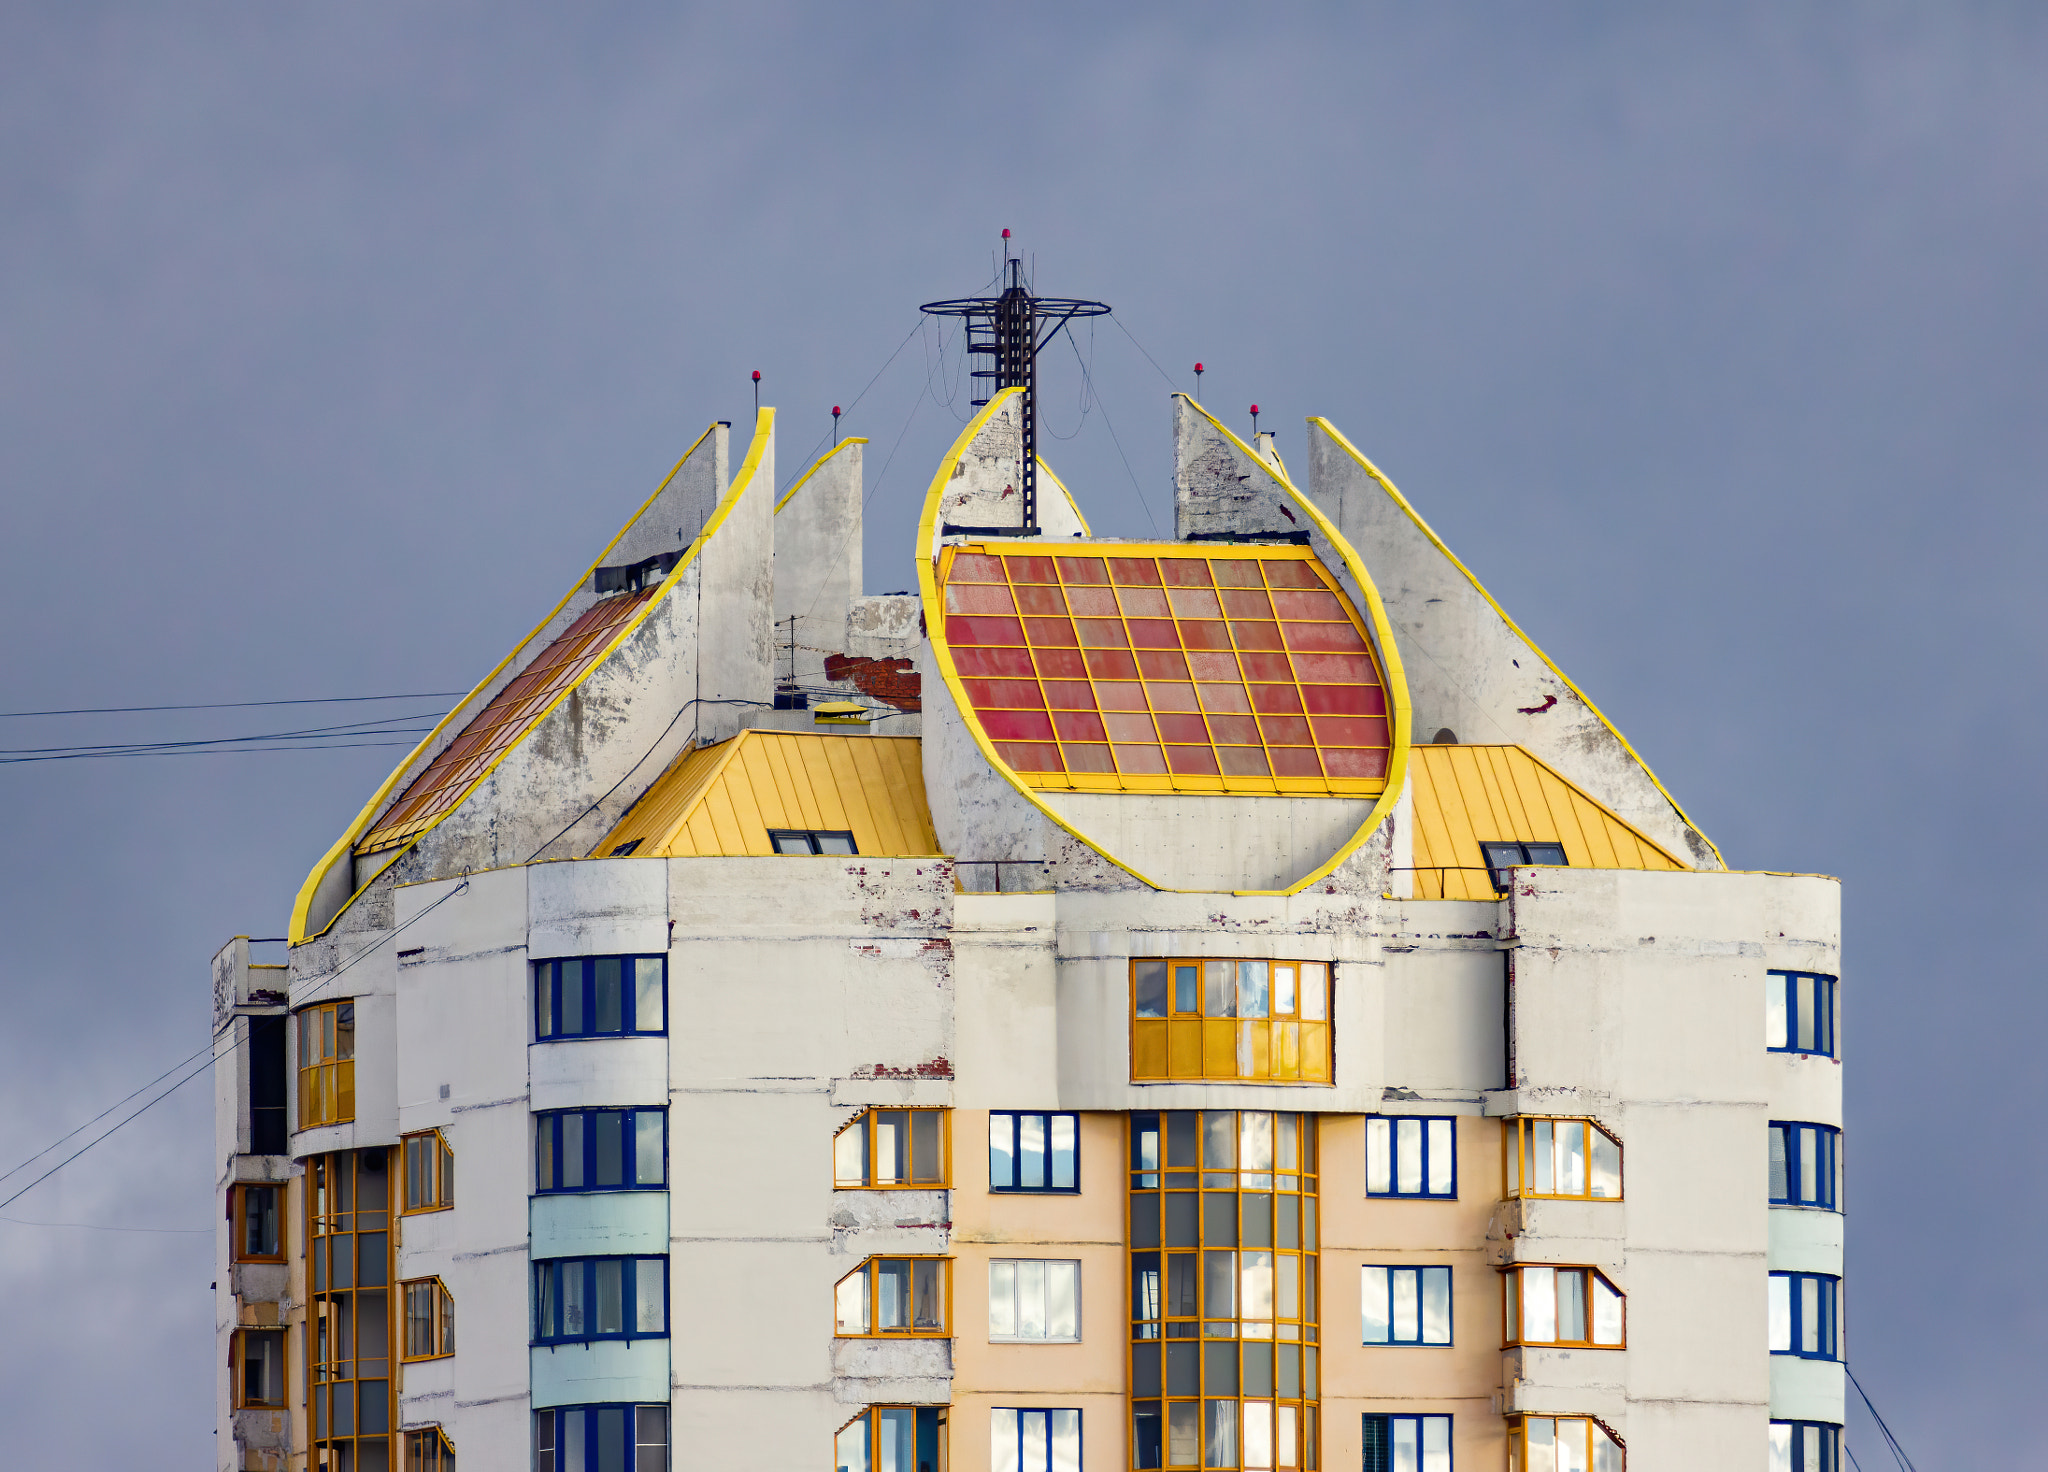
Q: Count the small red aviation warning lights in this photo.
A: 5